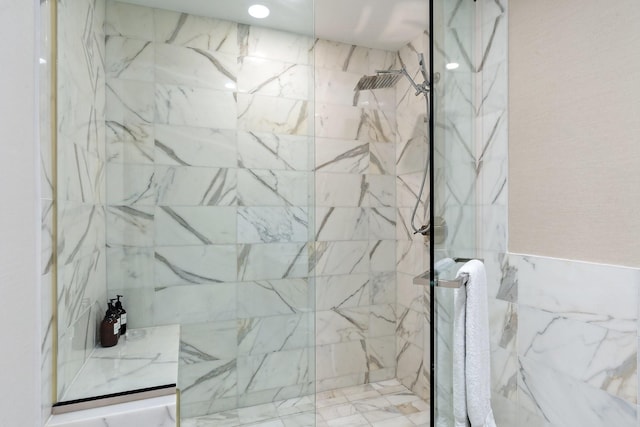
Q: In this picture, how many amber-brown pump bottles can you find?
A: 3